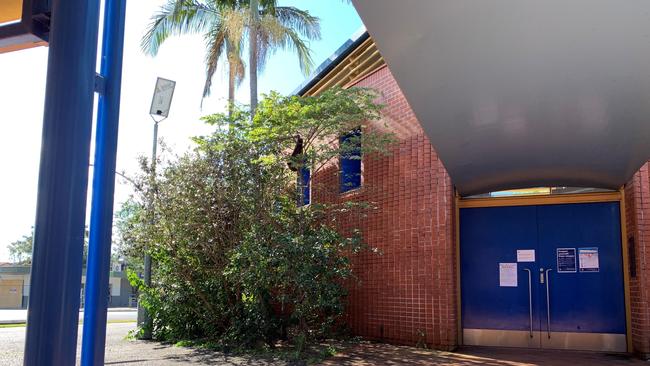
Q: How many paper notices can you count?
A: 4